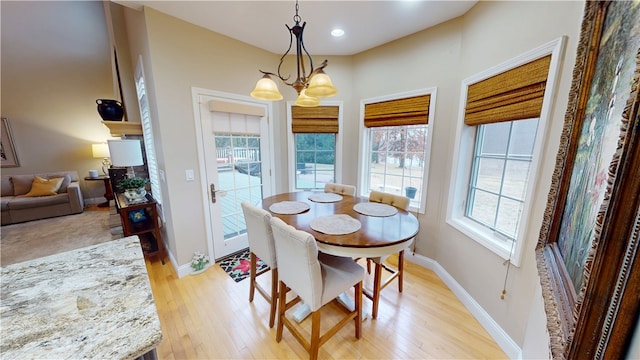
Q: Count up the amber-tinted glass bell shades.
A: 3